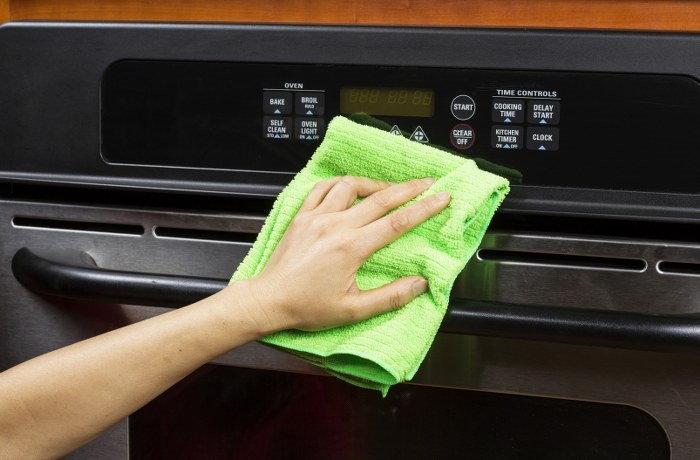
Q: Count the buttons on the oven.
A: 12